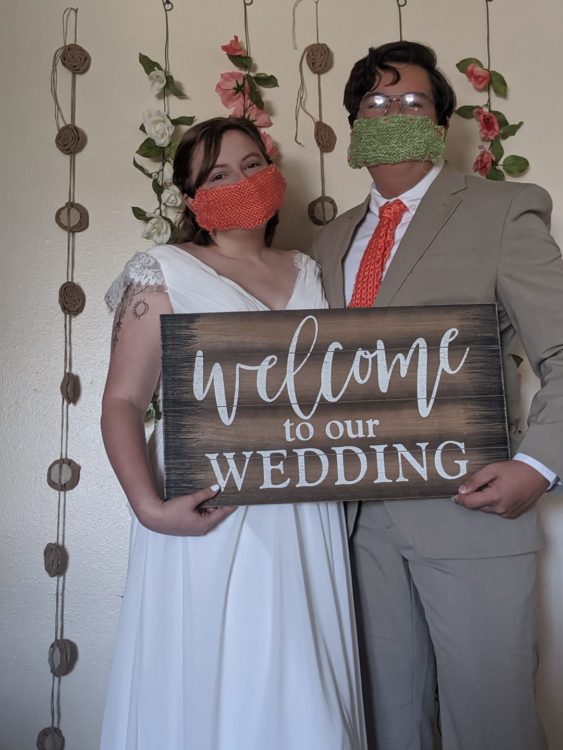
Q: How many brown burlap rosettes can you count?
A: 12